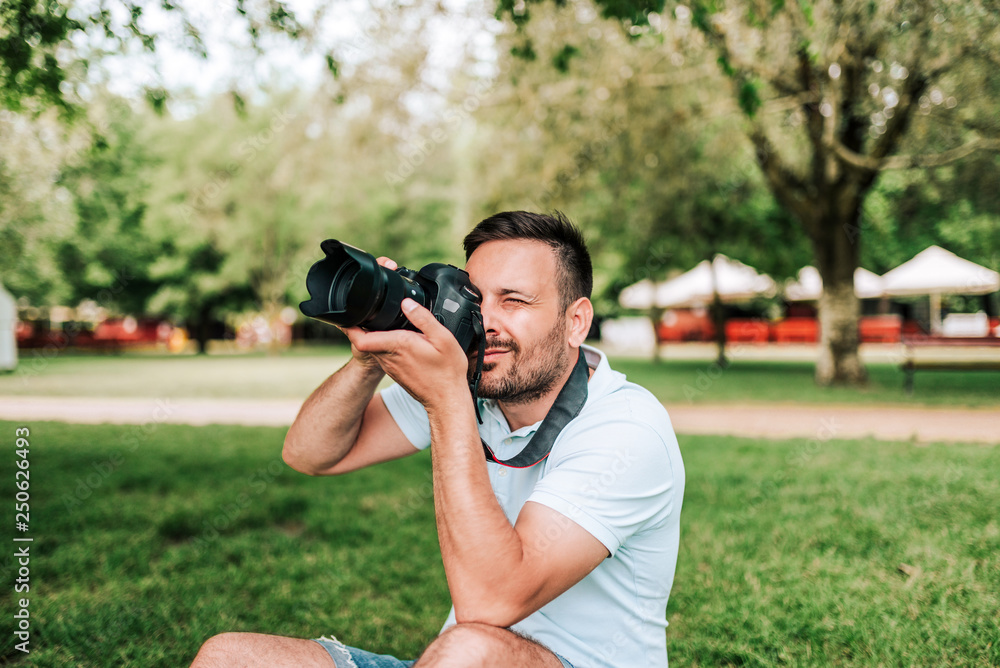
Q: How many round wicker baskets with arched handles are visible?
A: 0